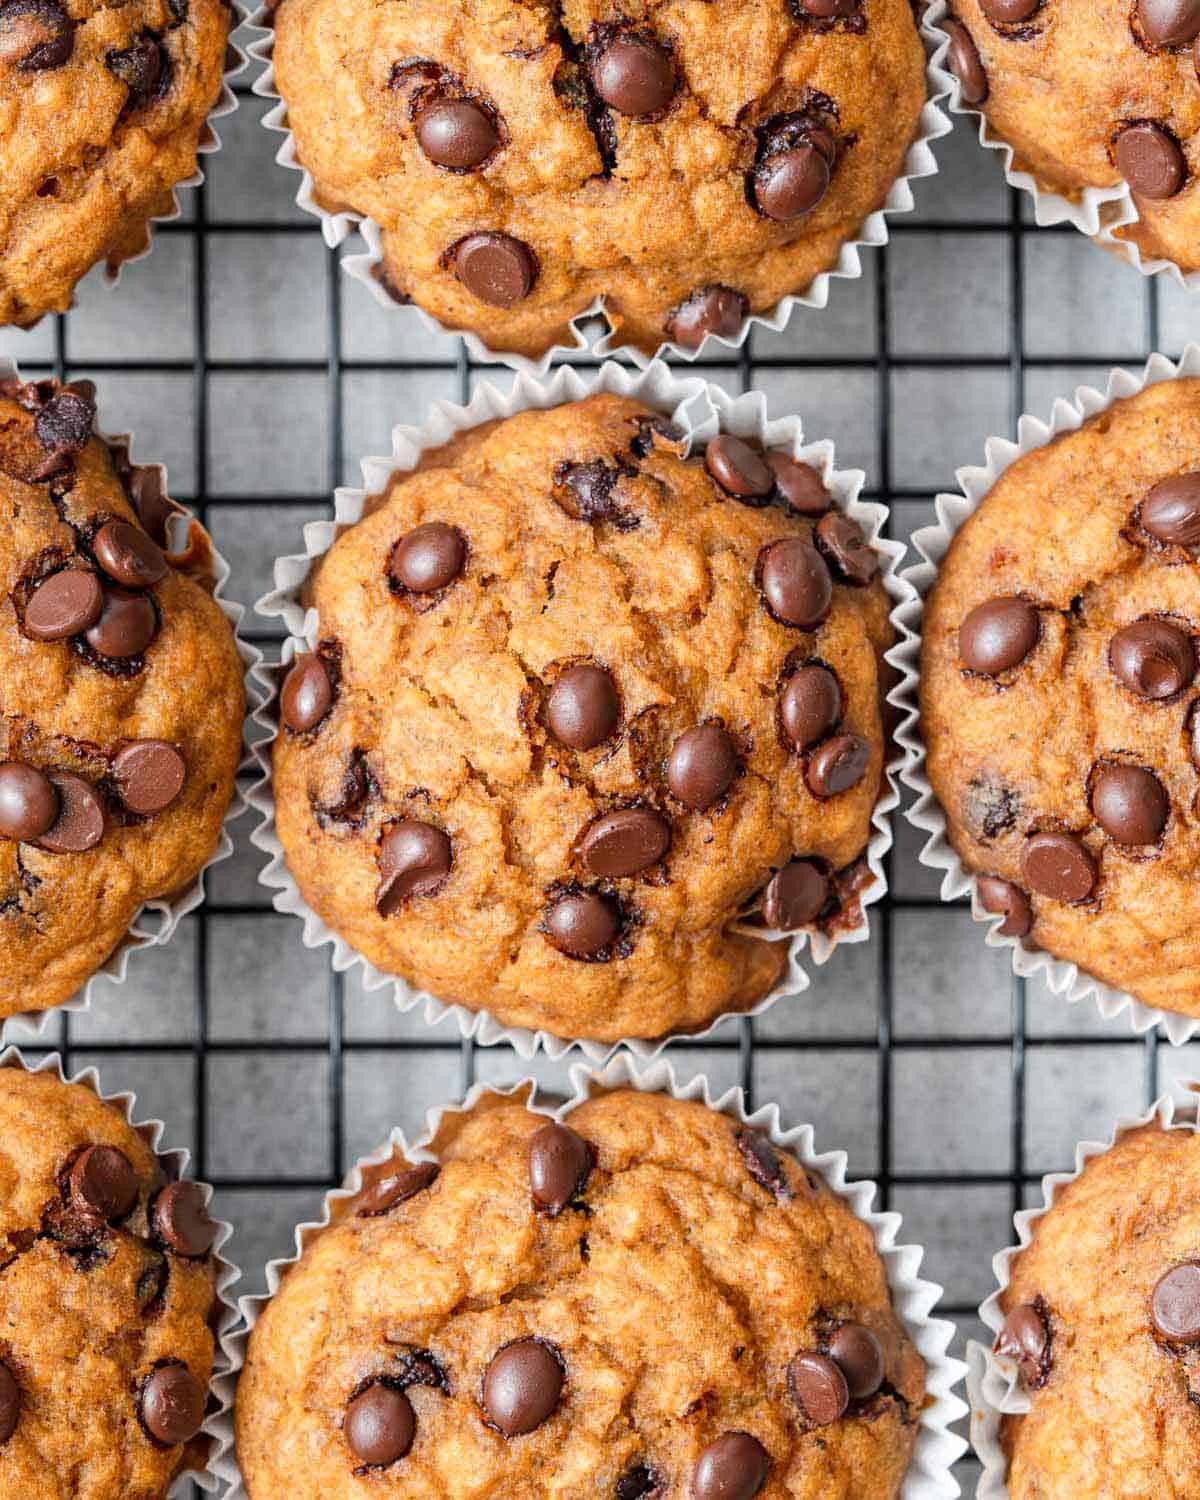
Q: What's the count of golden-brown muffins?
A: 9